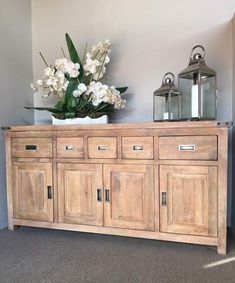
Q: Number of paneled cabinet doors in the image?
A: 4